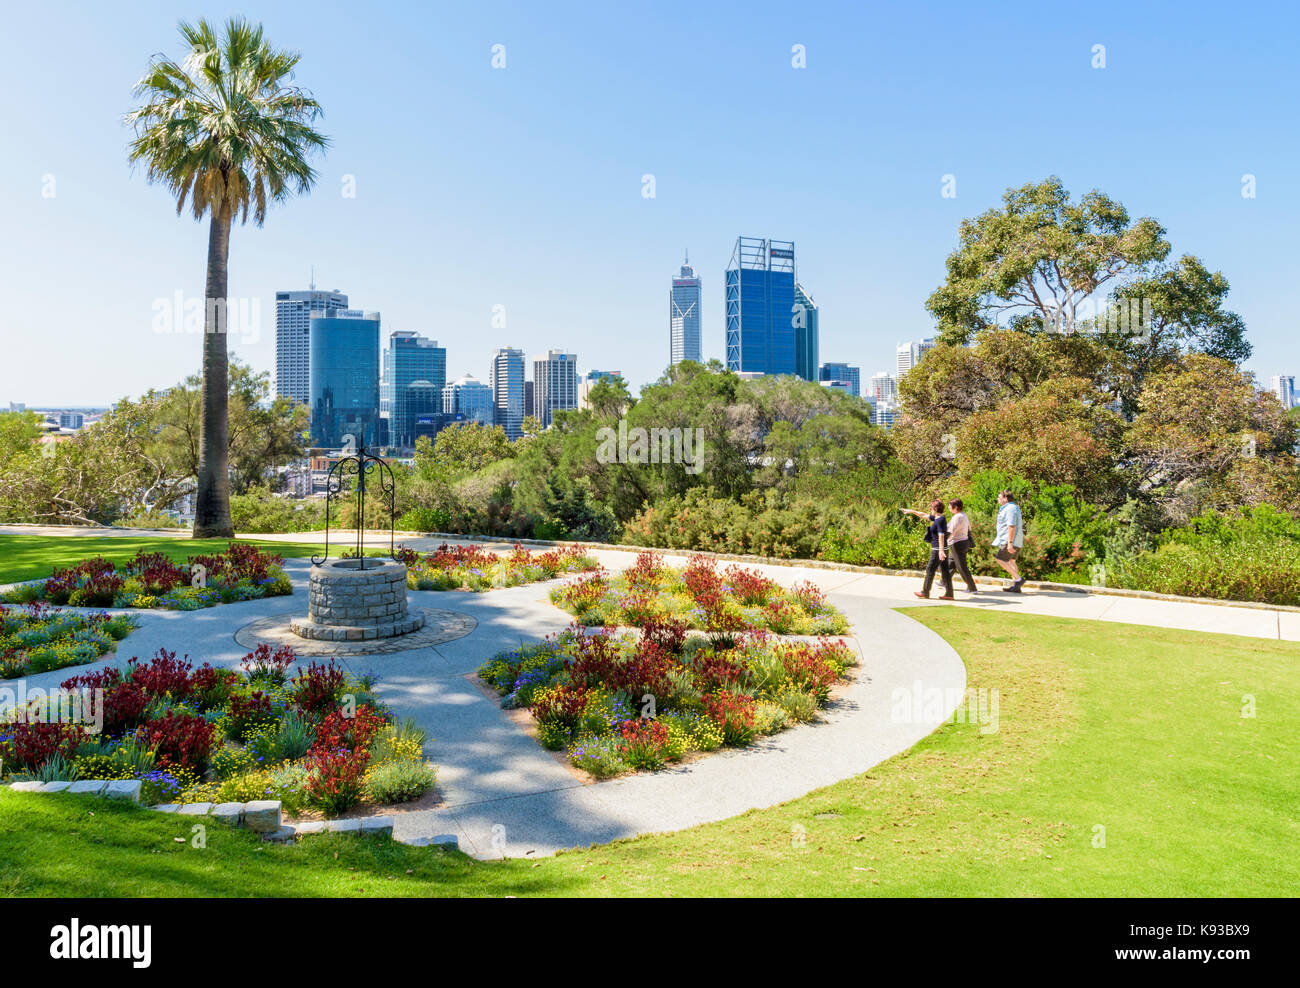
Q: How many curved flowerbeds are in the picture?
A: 6